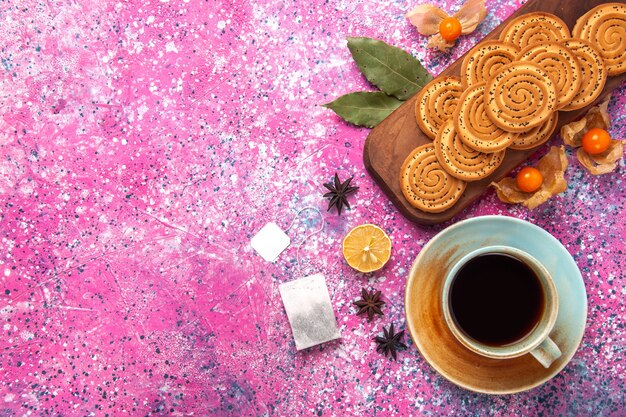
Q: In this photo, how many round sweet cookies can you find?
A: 11